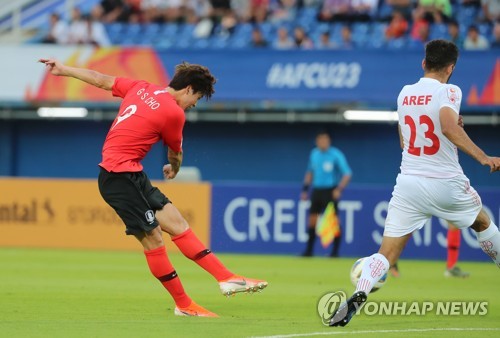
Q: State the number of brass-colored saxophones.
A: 0